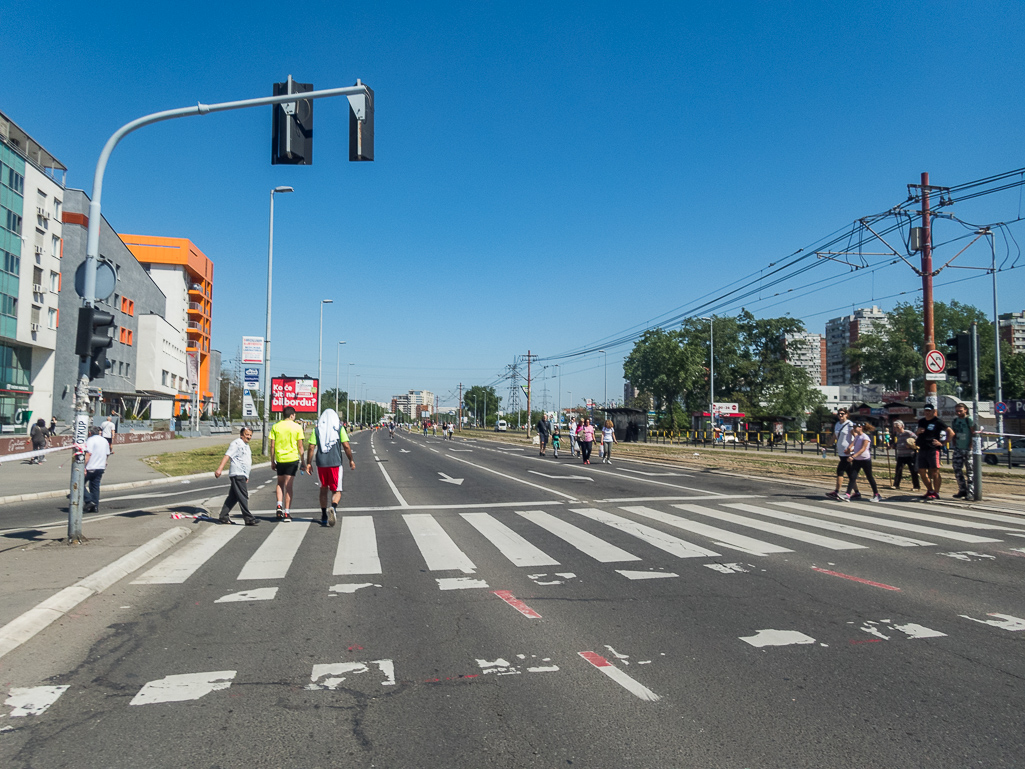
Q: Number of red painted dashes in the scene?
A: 3